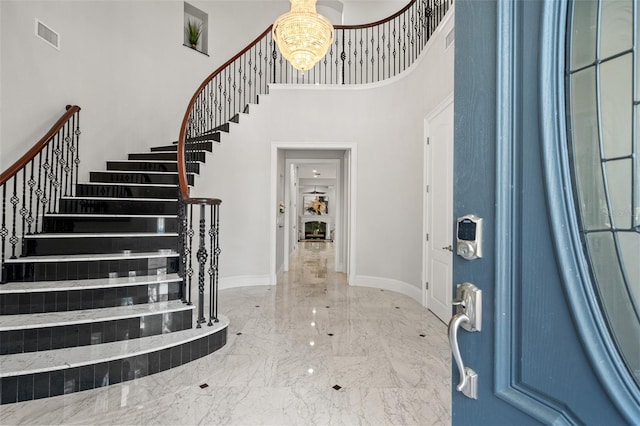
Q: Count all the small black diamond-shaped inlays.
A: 11